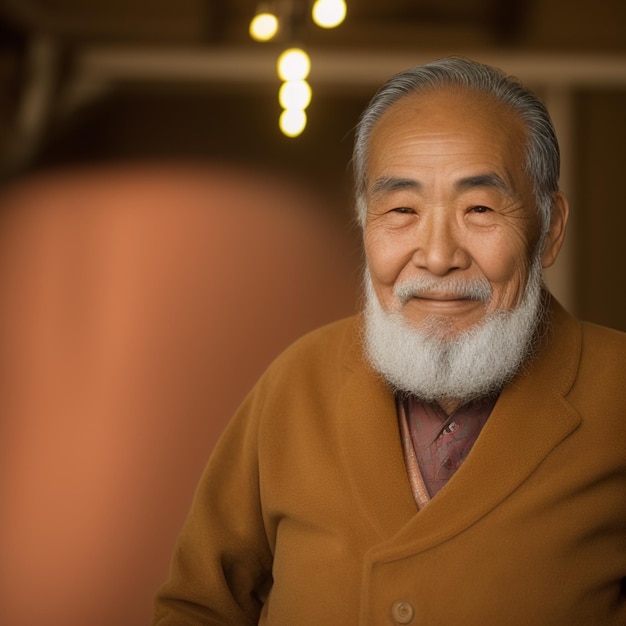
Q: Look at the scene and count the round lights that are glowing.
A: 5